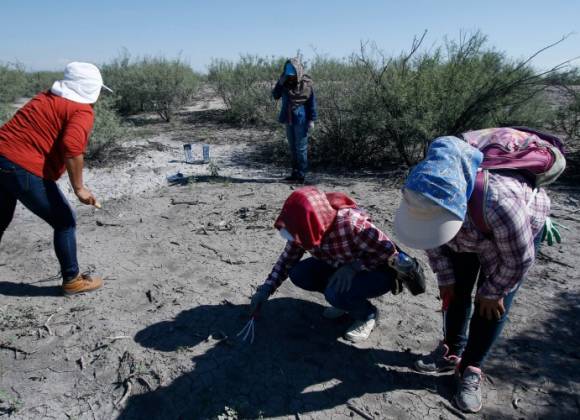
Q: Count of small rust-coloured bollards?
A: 0